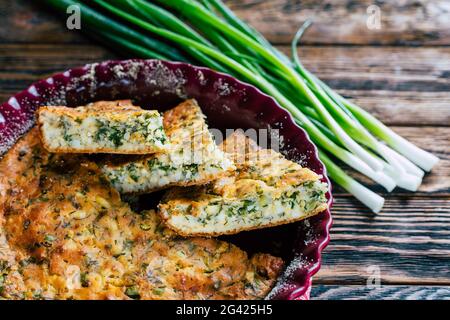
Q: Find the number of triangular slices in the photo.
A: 3